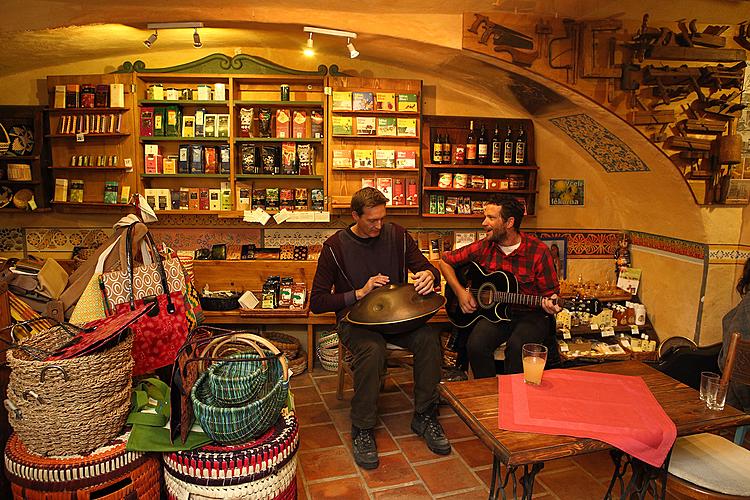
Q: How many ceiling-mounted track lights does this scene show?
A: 4